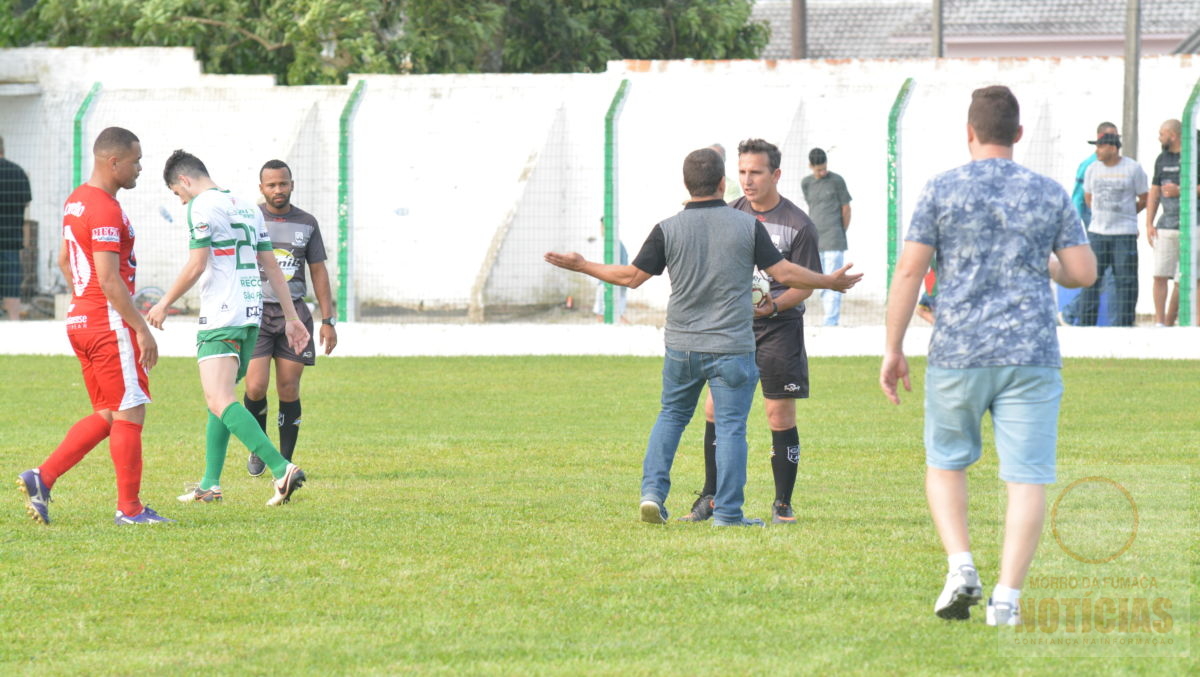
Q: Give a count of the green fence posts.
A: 5